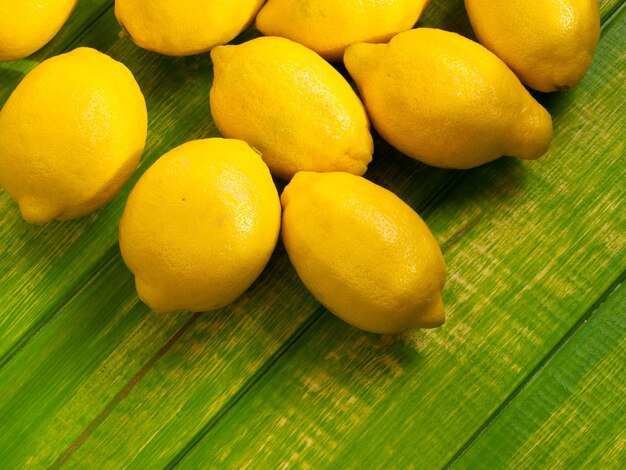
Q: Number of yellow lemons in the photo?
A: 9